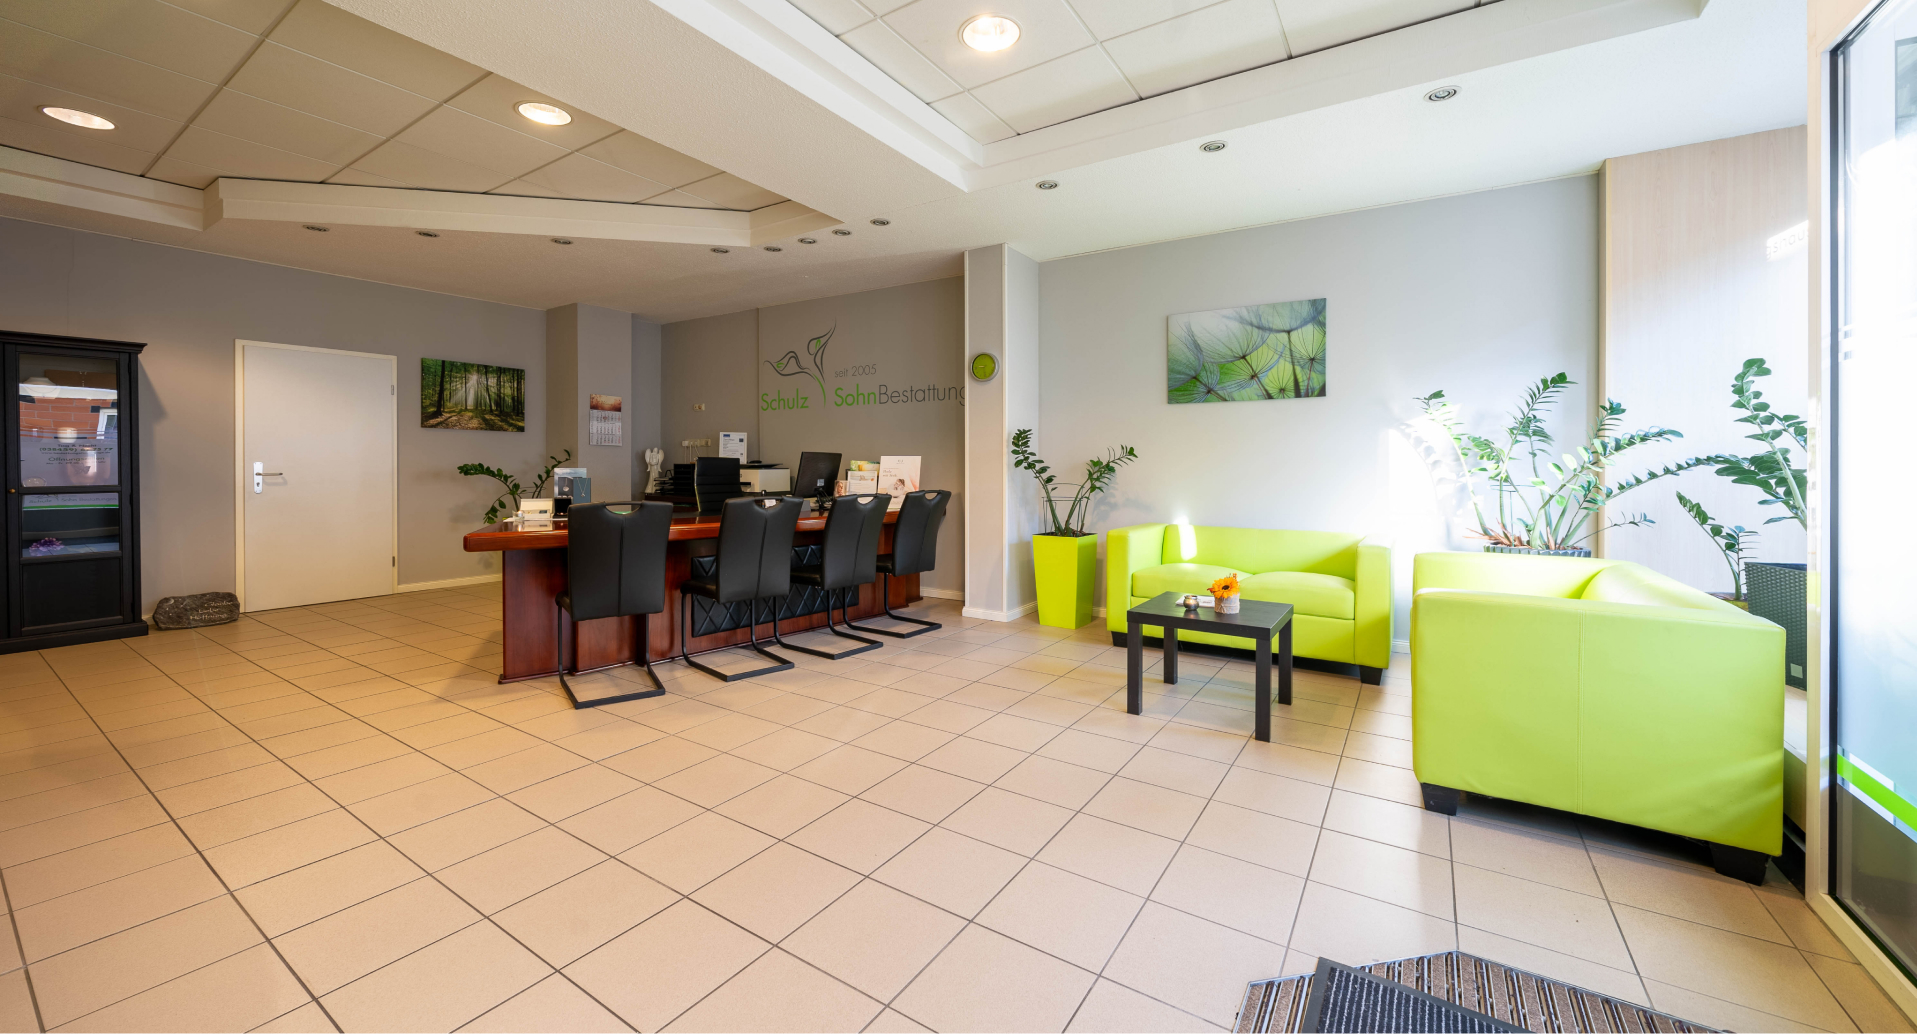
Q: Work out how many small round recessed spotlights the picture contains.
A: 11